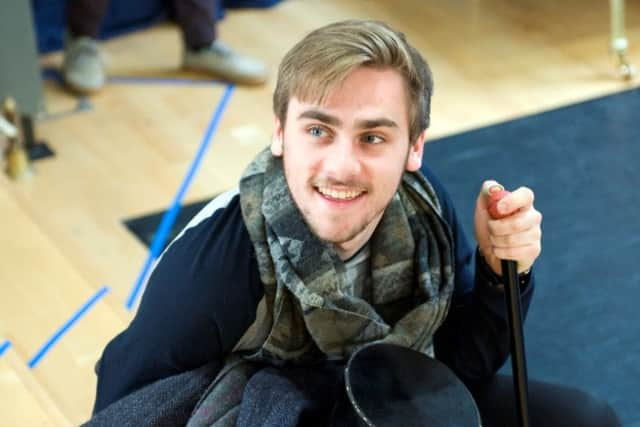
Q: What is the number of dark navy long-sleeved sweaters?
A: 1